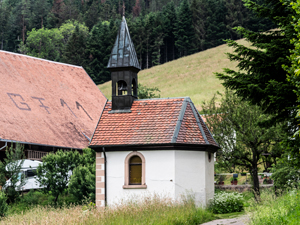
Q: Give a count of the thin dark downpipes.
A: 1